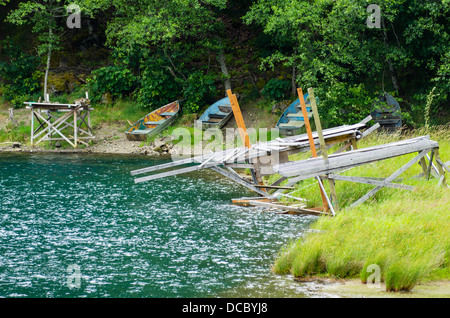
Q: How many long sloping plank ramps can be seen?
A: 2